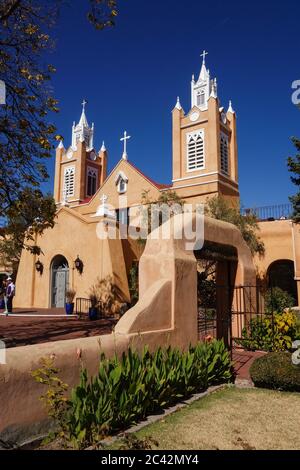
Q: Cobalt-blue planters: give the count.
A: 2